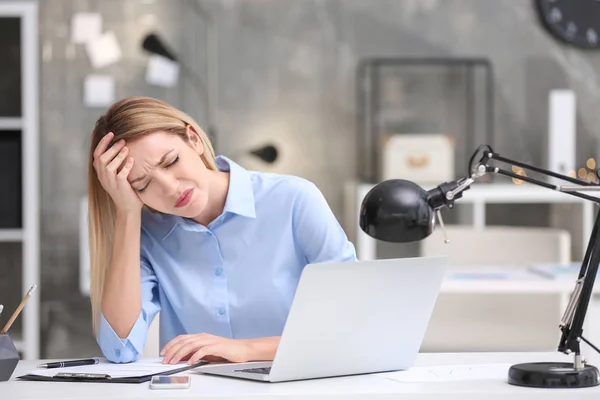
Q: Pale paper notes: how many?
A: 4